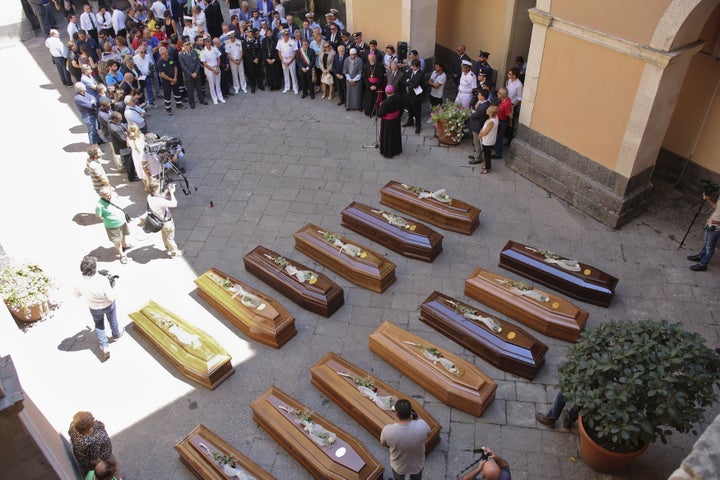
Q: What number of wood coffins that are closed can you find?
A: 13